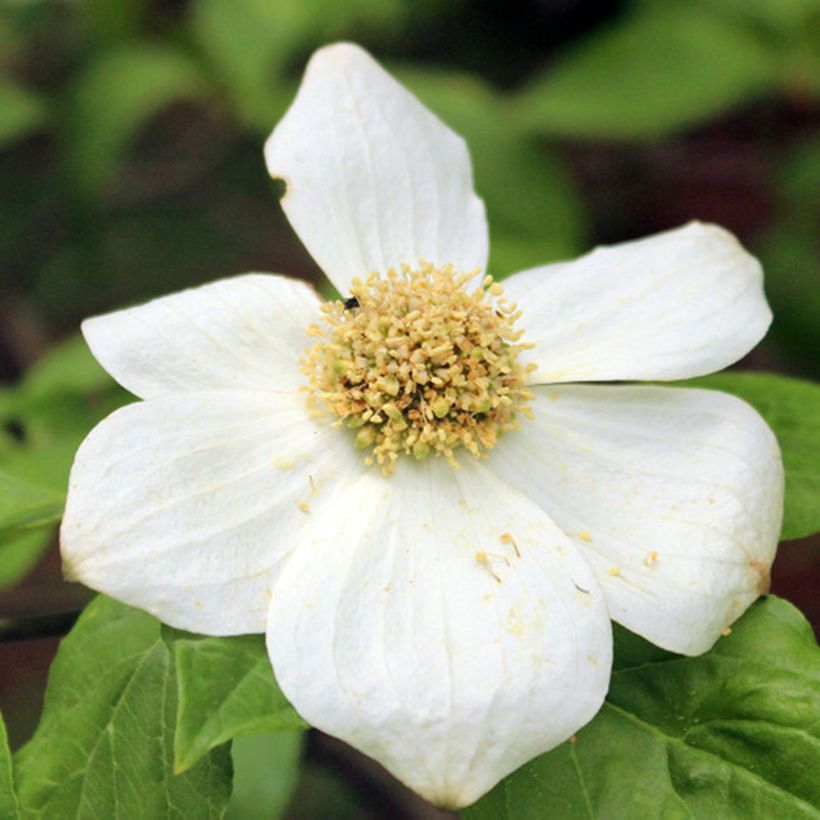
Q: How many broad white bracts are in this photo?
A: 6